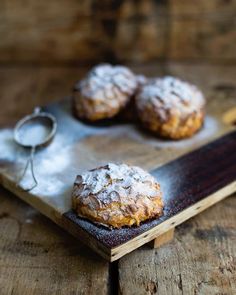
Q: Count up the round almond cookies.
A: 3